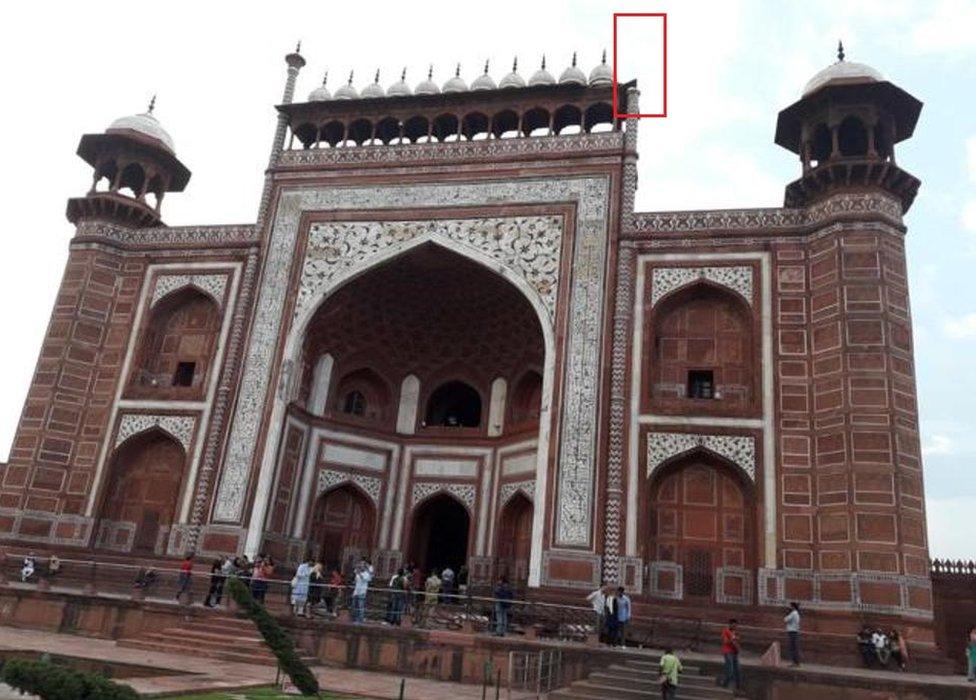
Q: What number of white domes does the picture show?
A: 13